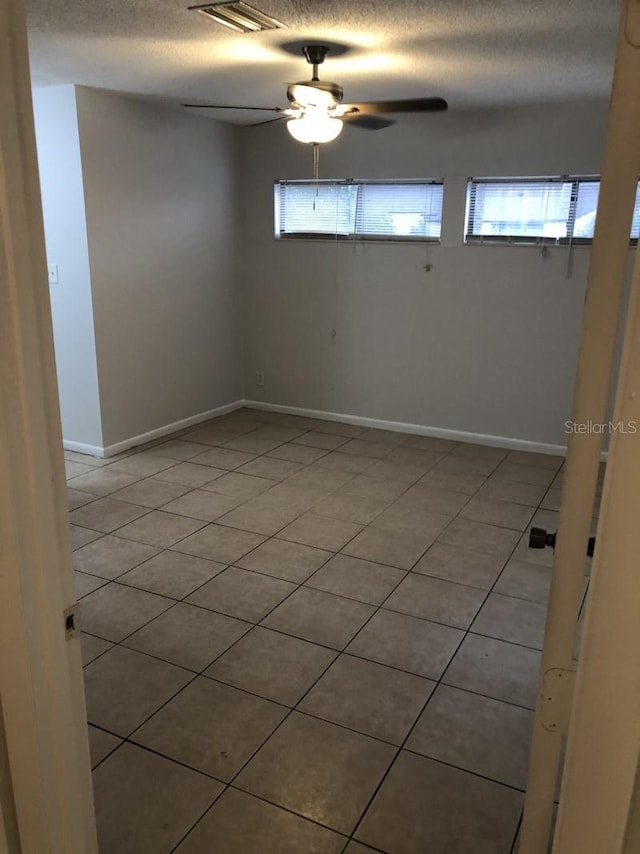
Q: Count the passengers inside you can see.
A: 0